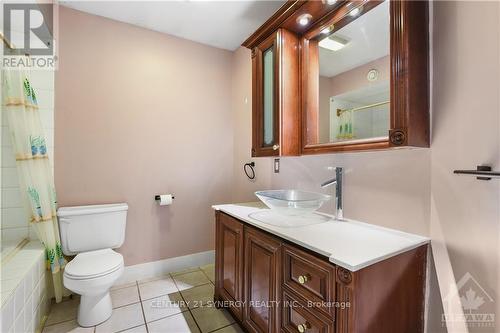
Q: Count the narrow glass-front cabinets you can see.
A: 1